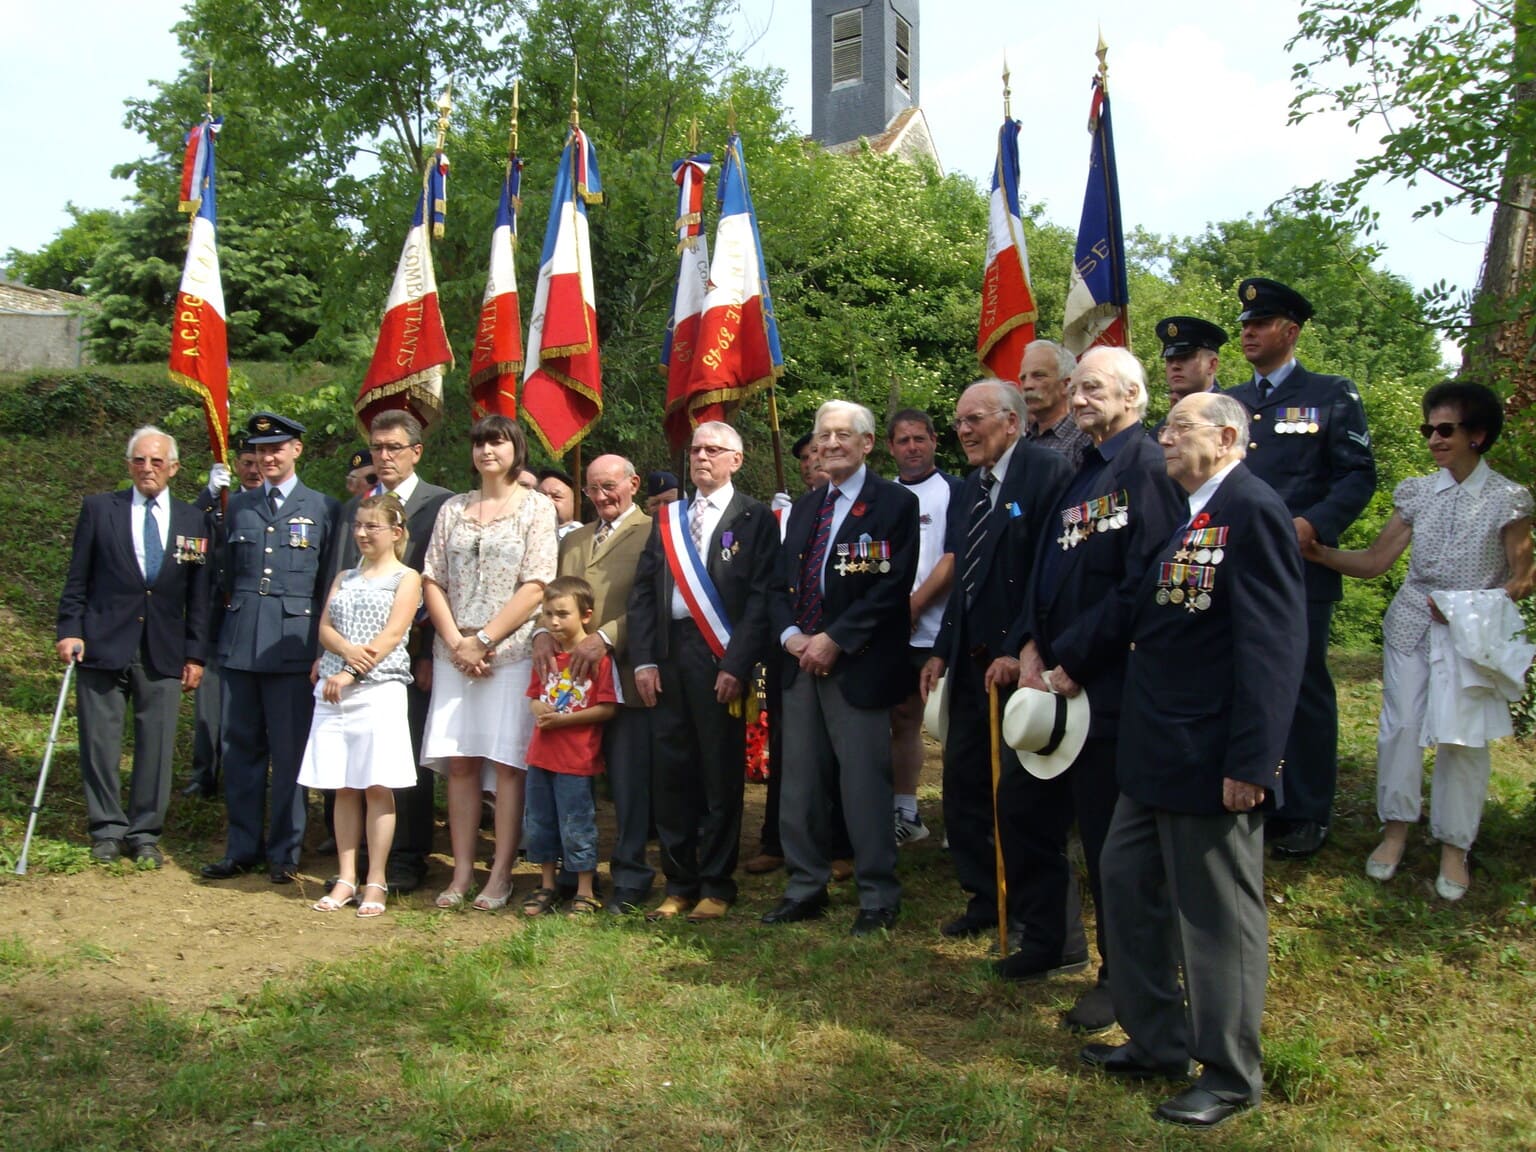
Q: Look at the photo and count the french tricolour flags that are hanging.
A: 8